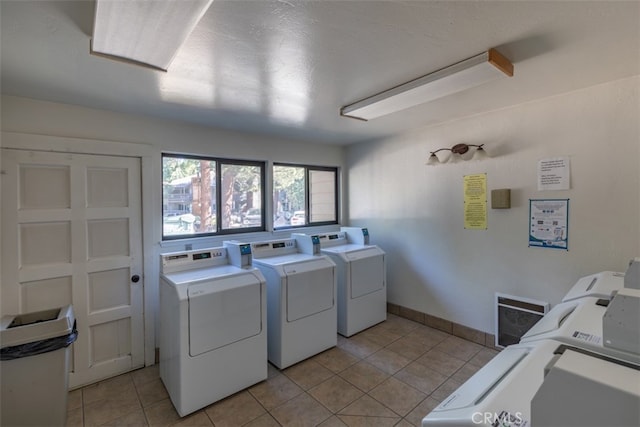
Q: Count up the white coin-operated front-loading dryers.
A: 3